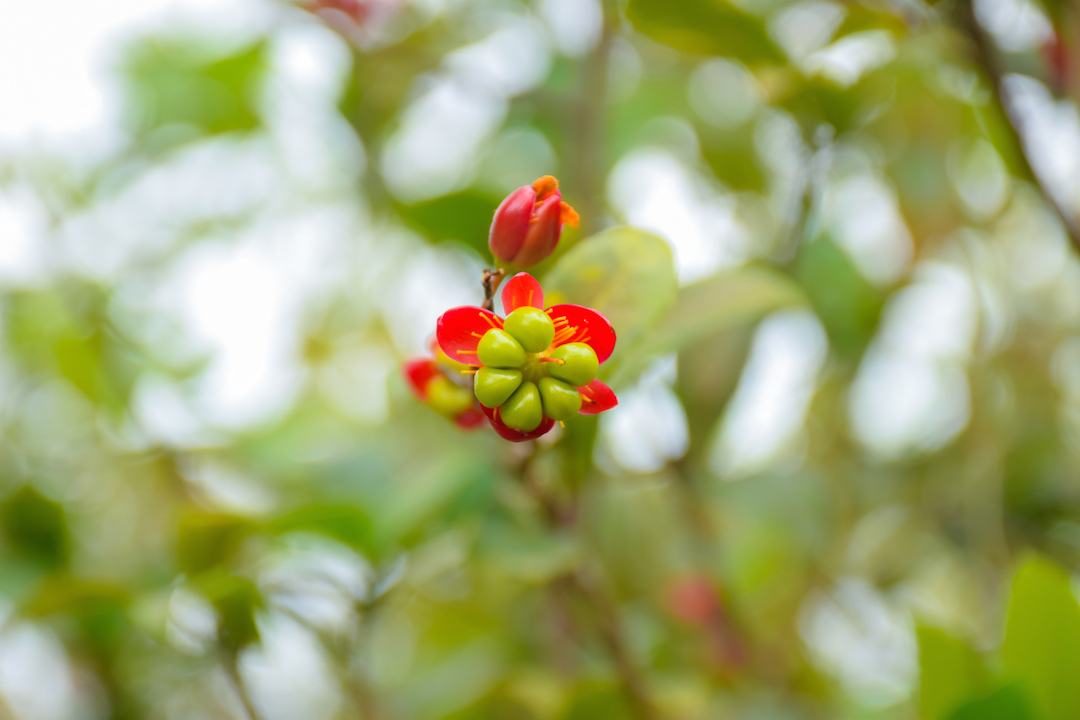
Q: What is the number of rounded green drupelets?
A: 6